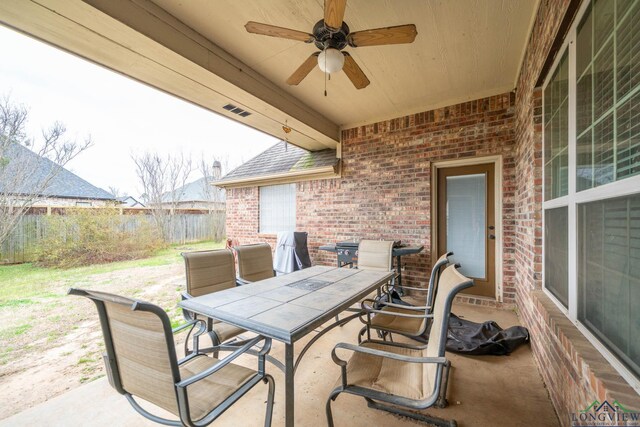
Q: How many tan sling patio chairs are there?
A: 6